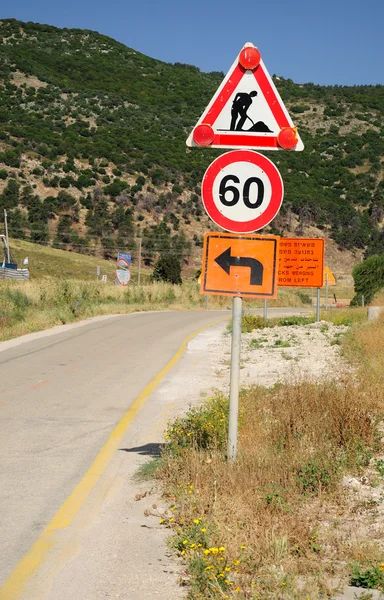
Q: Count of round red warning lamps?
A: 3